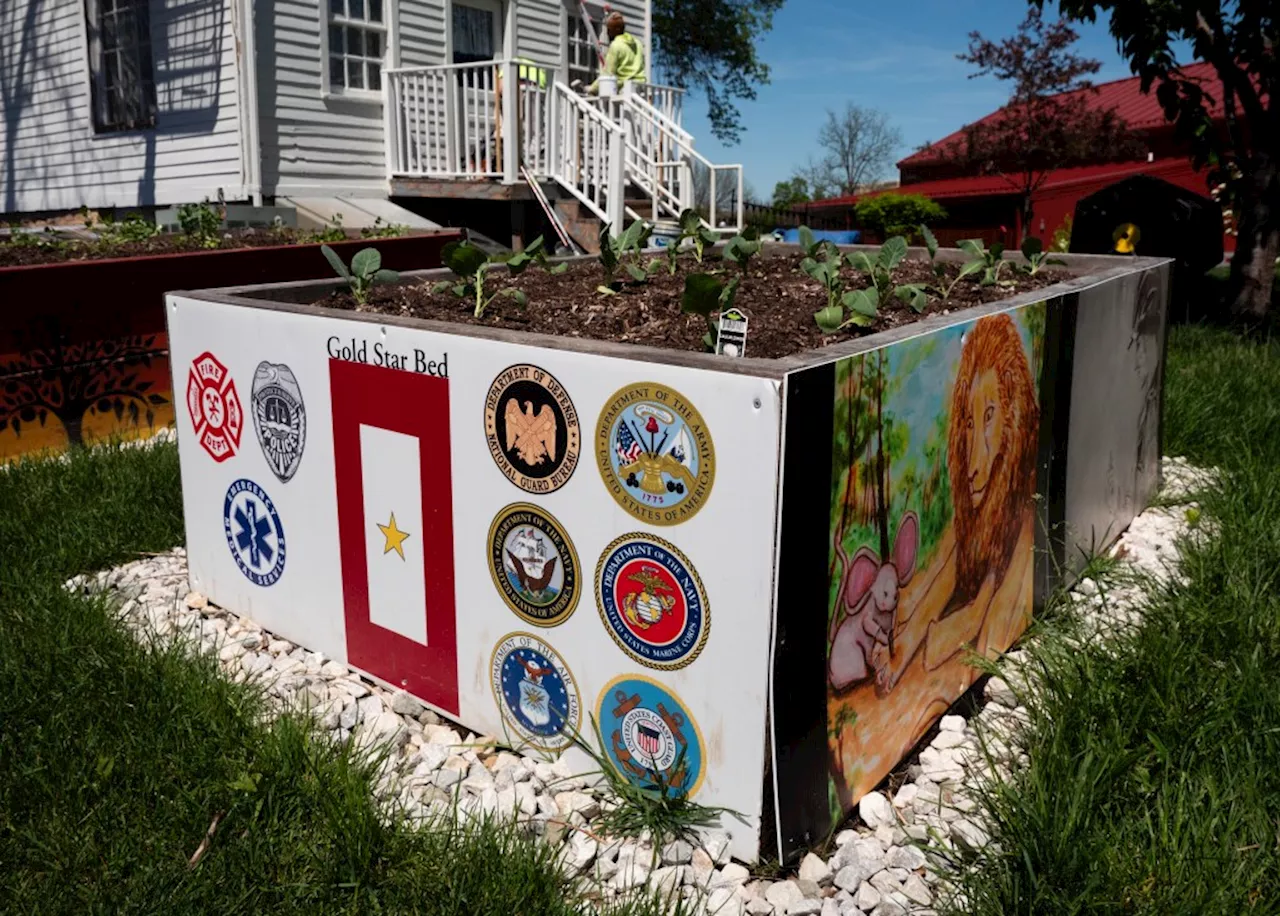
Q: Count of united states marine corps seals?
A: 1